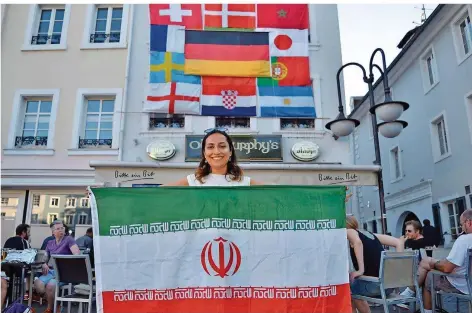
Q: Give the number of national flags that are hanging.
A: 11